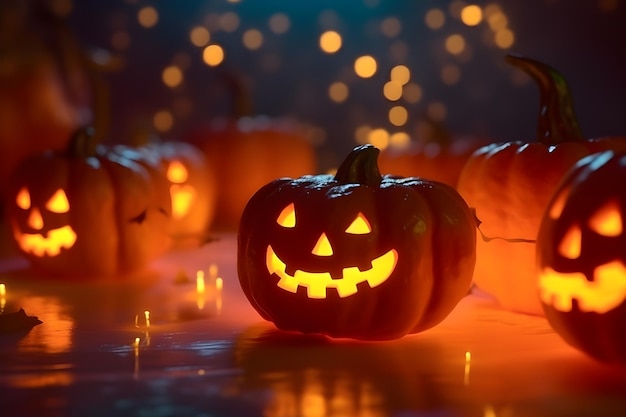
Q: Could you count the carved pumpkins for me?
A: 4